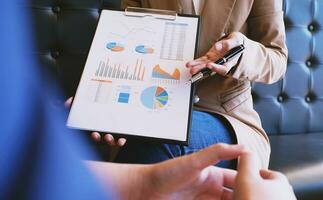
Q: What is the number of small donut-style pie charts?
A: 2